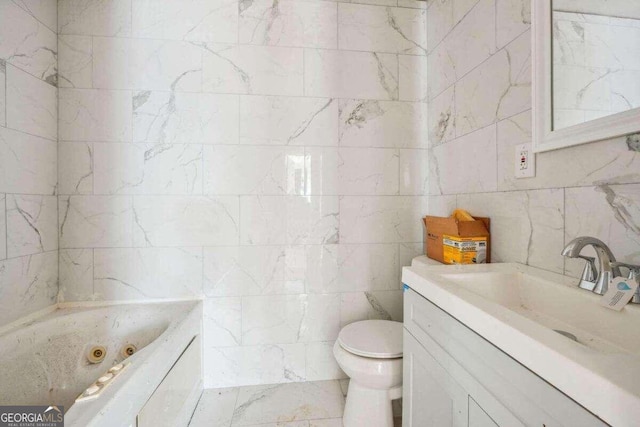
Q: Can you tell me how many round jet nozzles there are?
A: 2